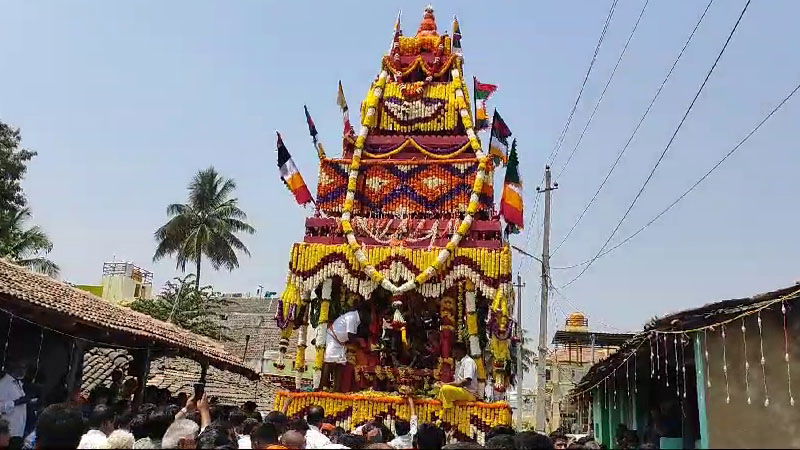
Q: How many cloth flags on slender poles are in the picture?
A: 8